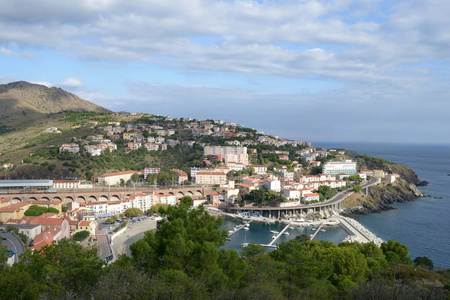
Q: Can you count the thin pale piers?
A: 3